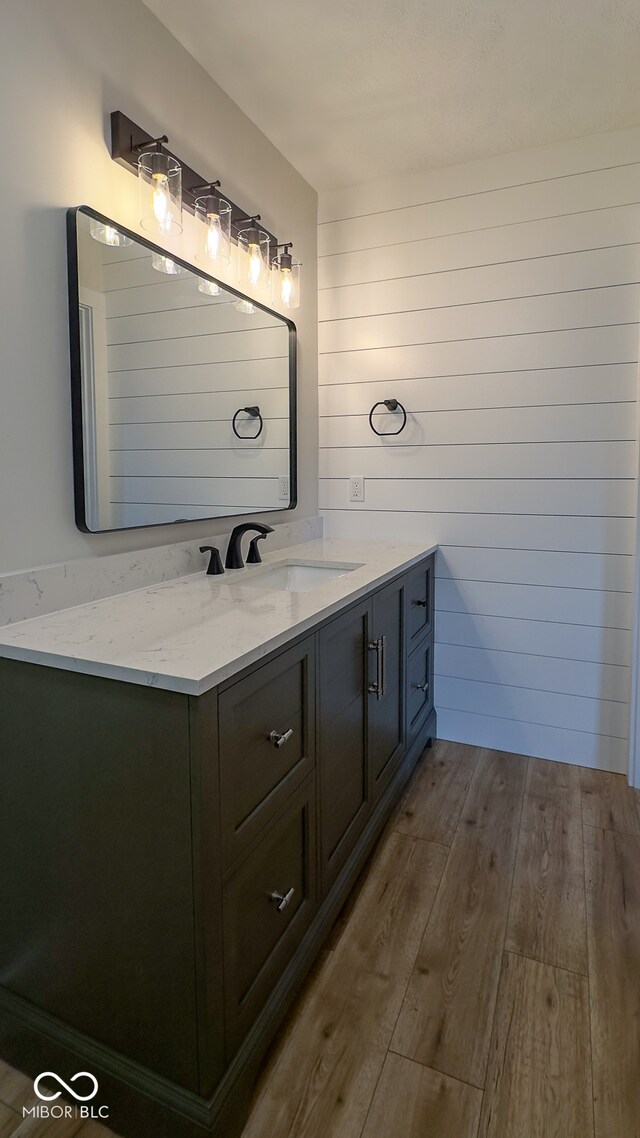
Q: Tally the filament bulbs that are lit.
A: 4